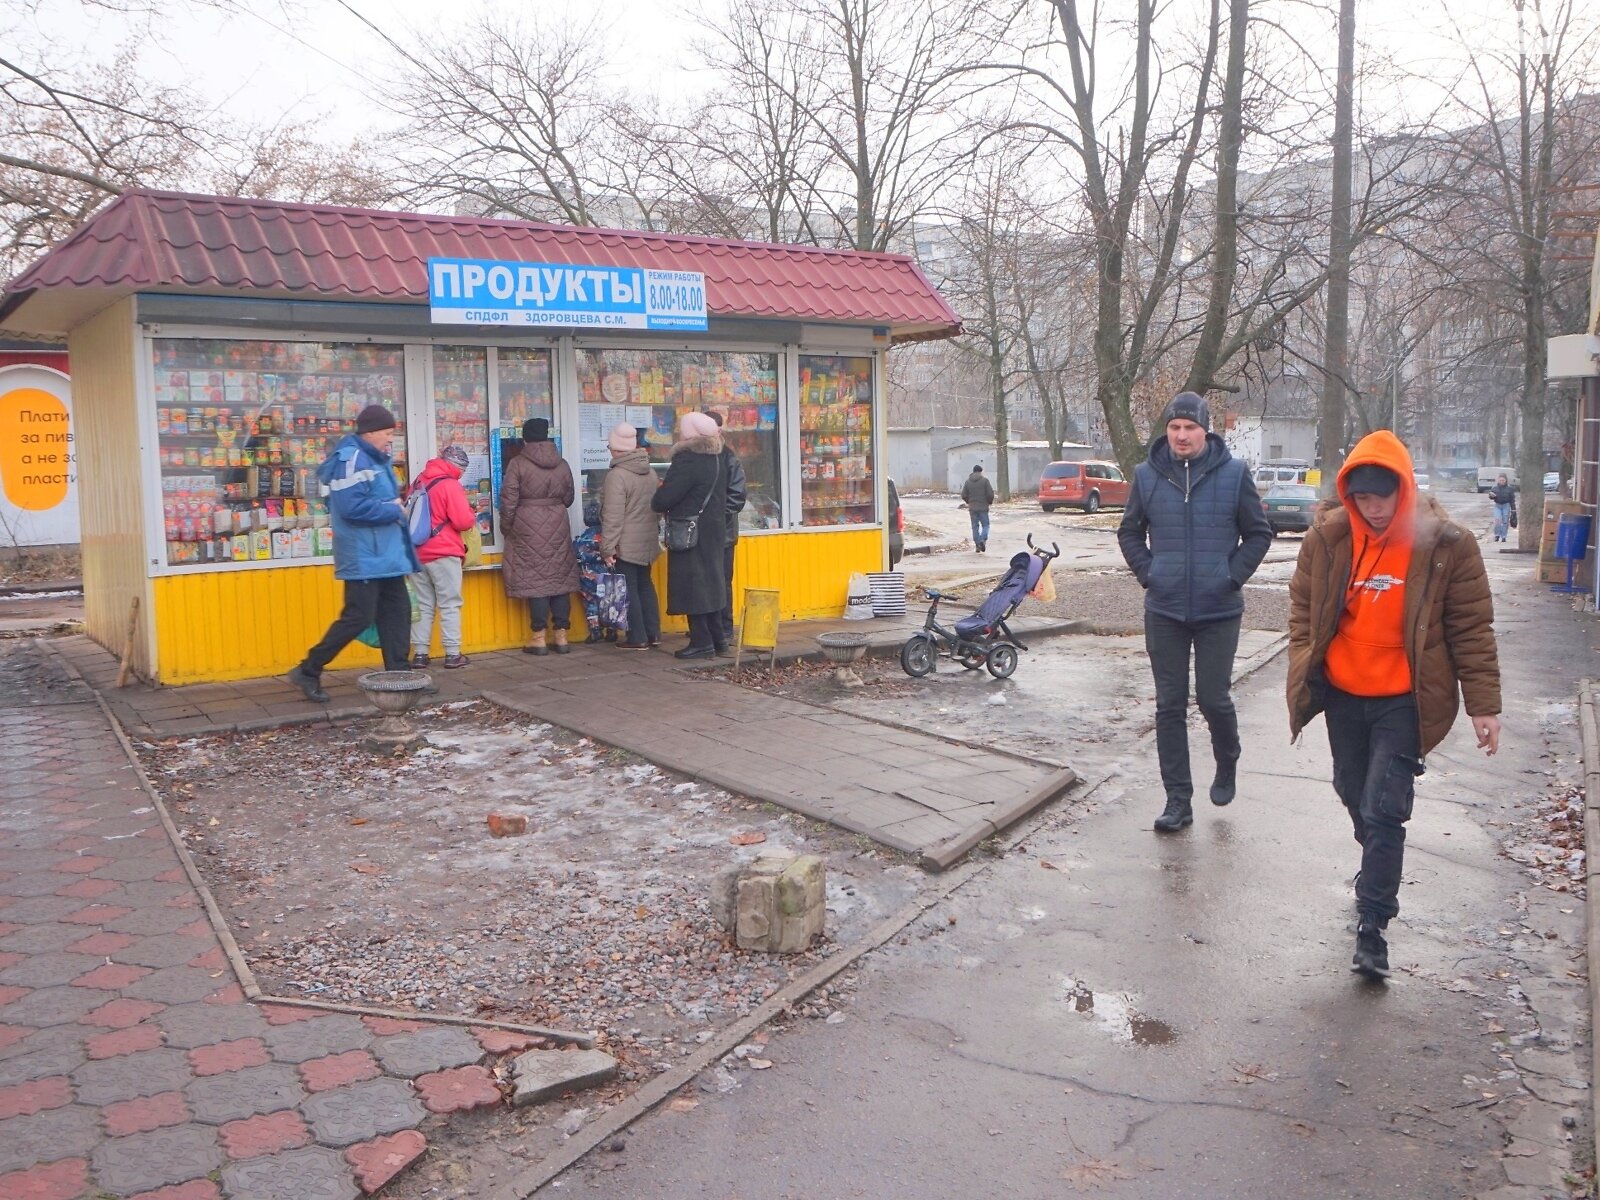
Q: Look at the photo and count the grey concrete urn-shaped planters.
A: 2